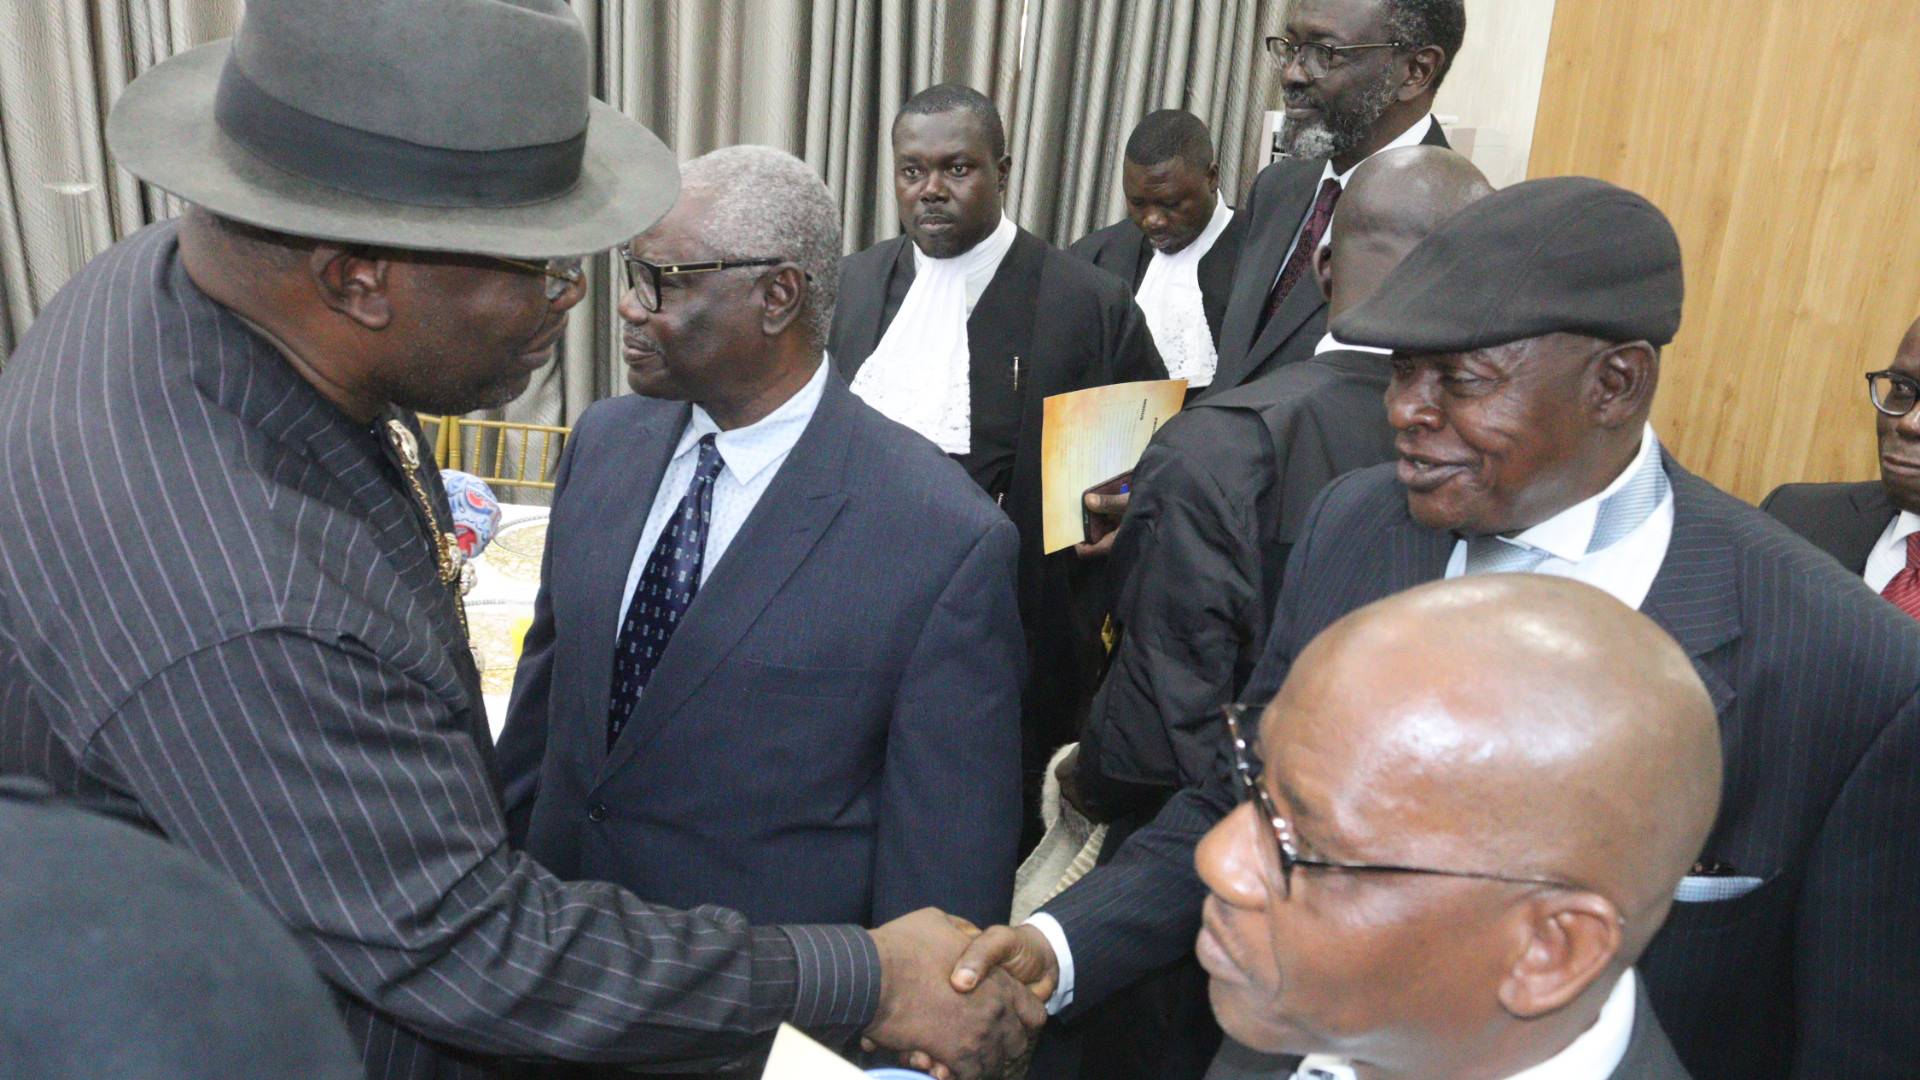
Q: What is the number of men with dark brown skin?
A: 9